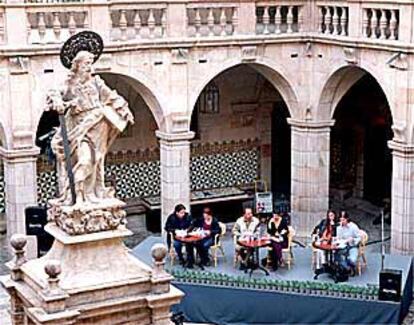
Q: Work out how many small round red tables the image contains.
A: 3